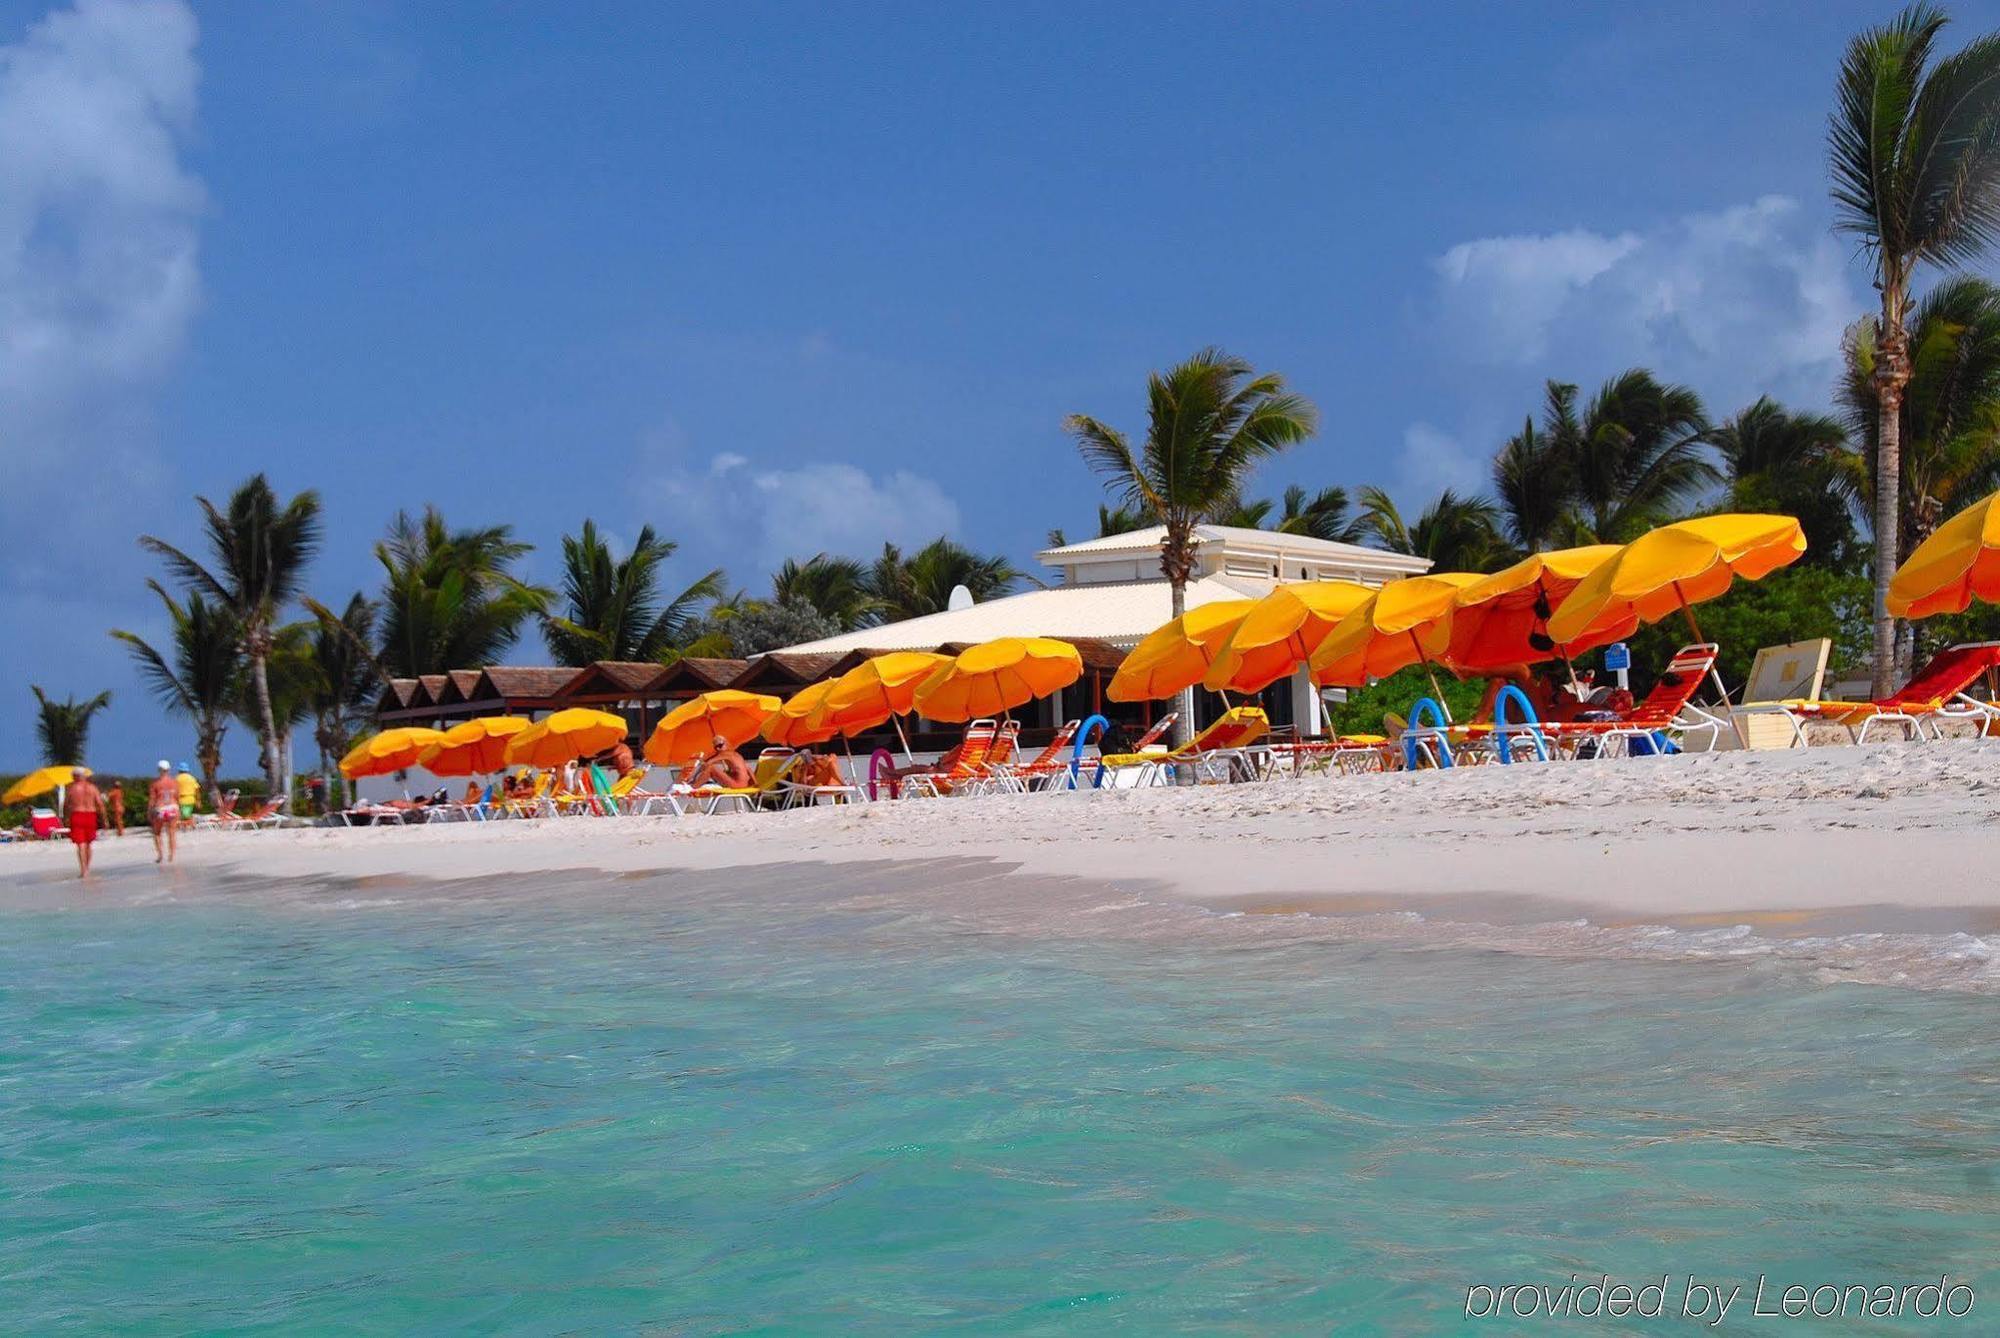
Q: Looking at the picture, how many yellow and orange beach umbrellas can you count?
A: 14